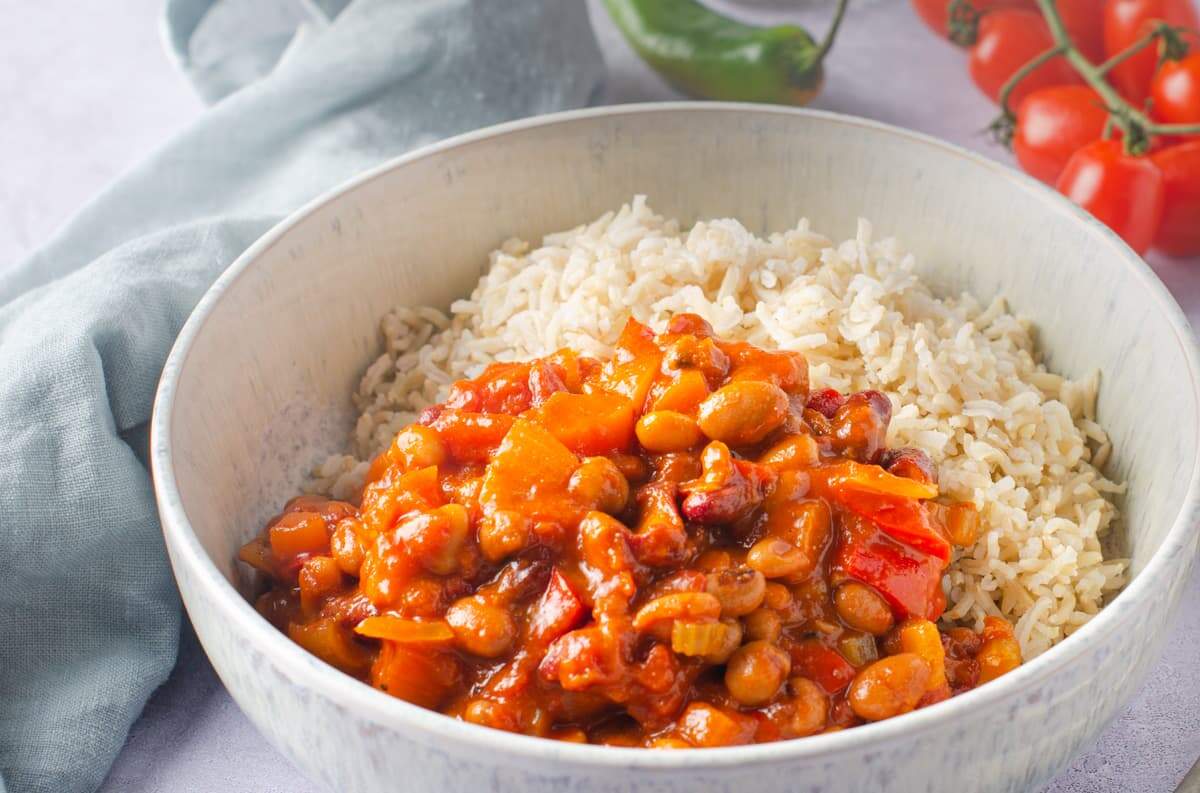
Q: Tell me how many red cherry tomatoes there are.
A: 8